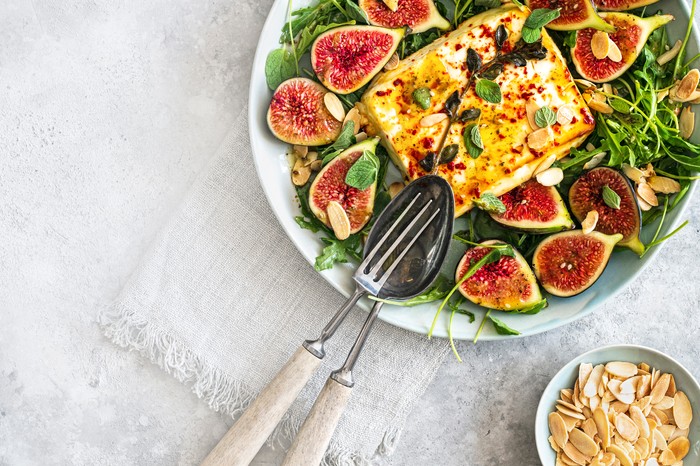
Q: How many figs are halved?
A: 11